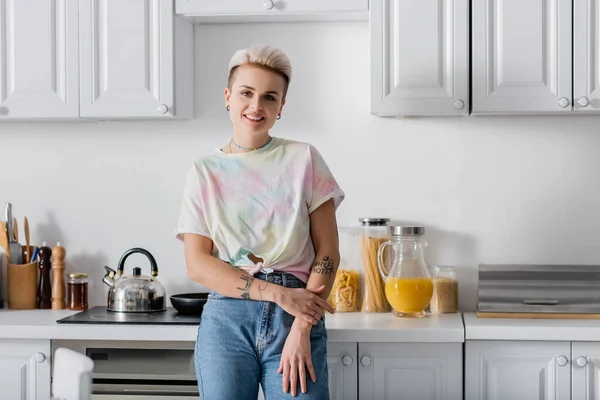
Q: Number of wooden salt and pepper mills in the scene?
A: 2